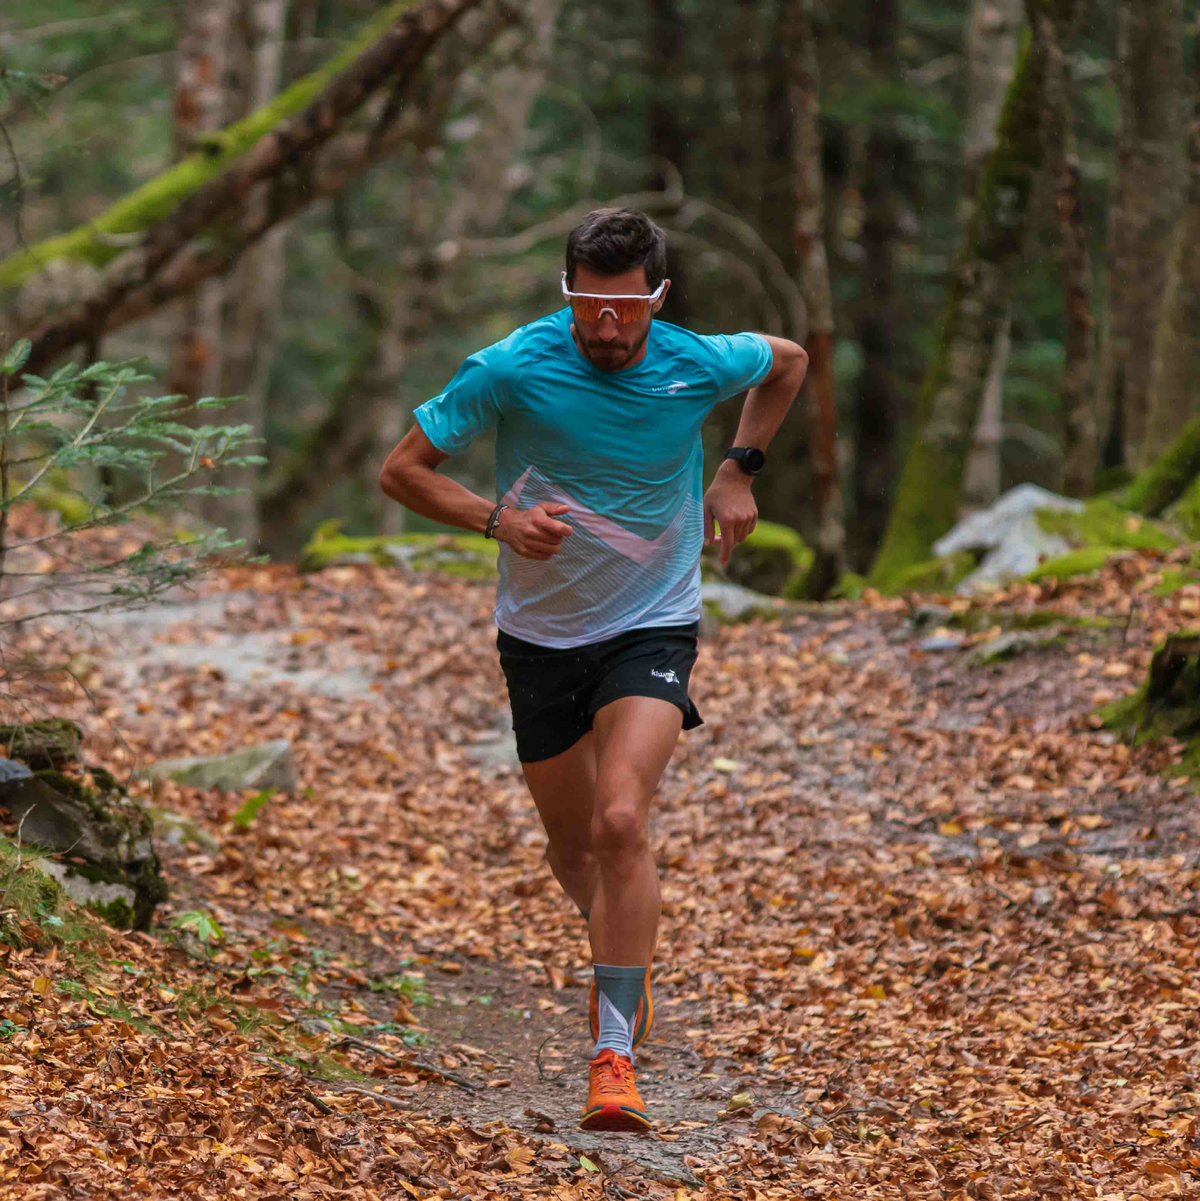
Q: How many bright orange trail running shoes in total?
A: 2